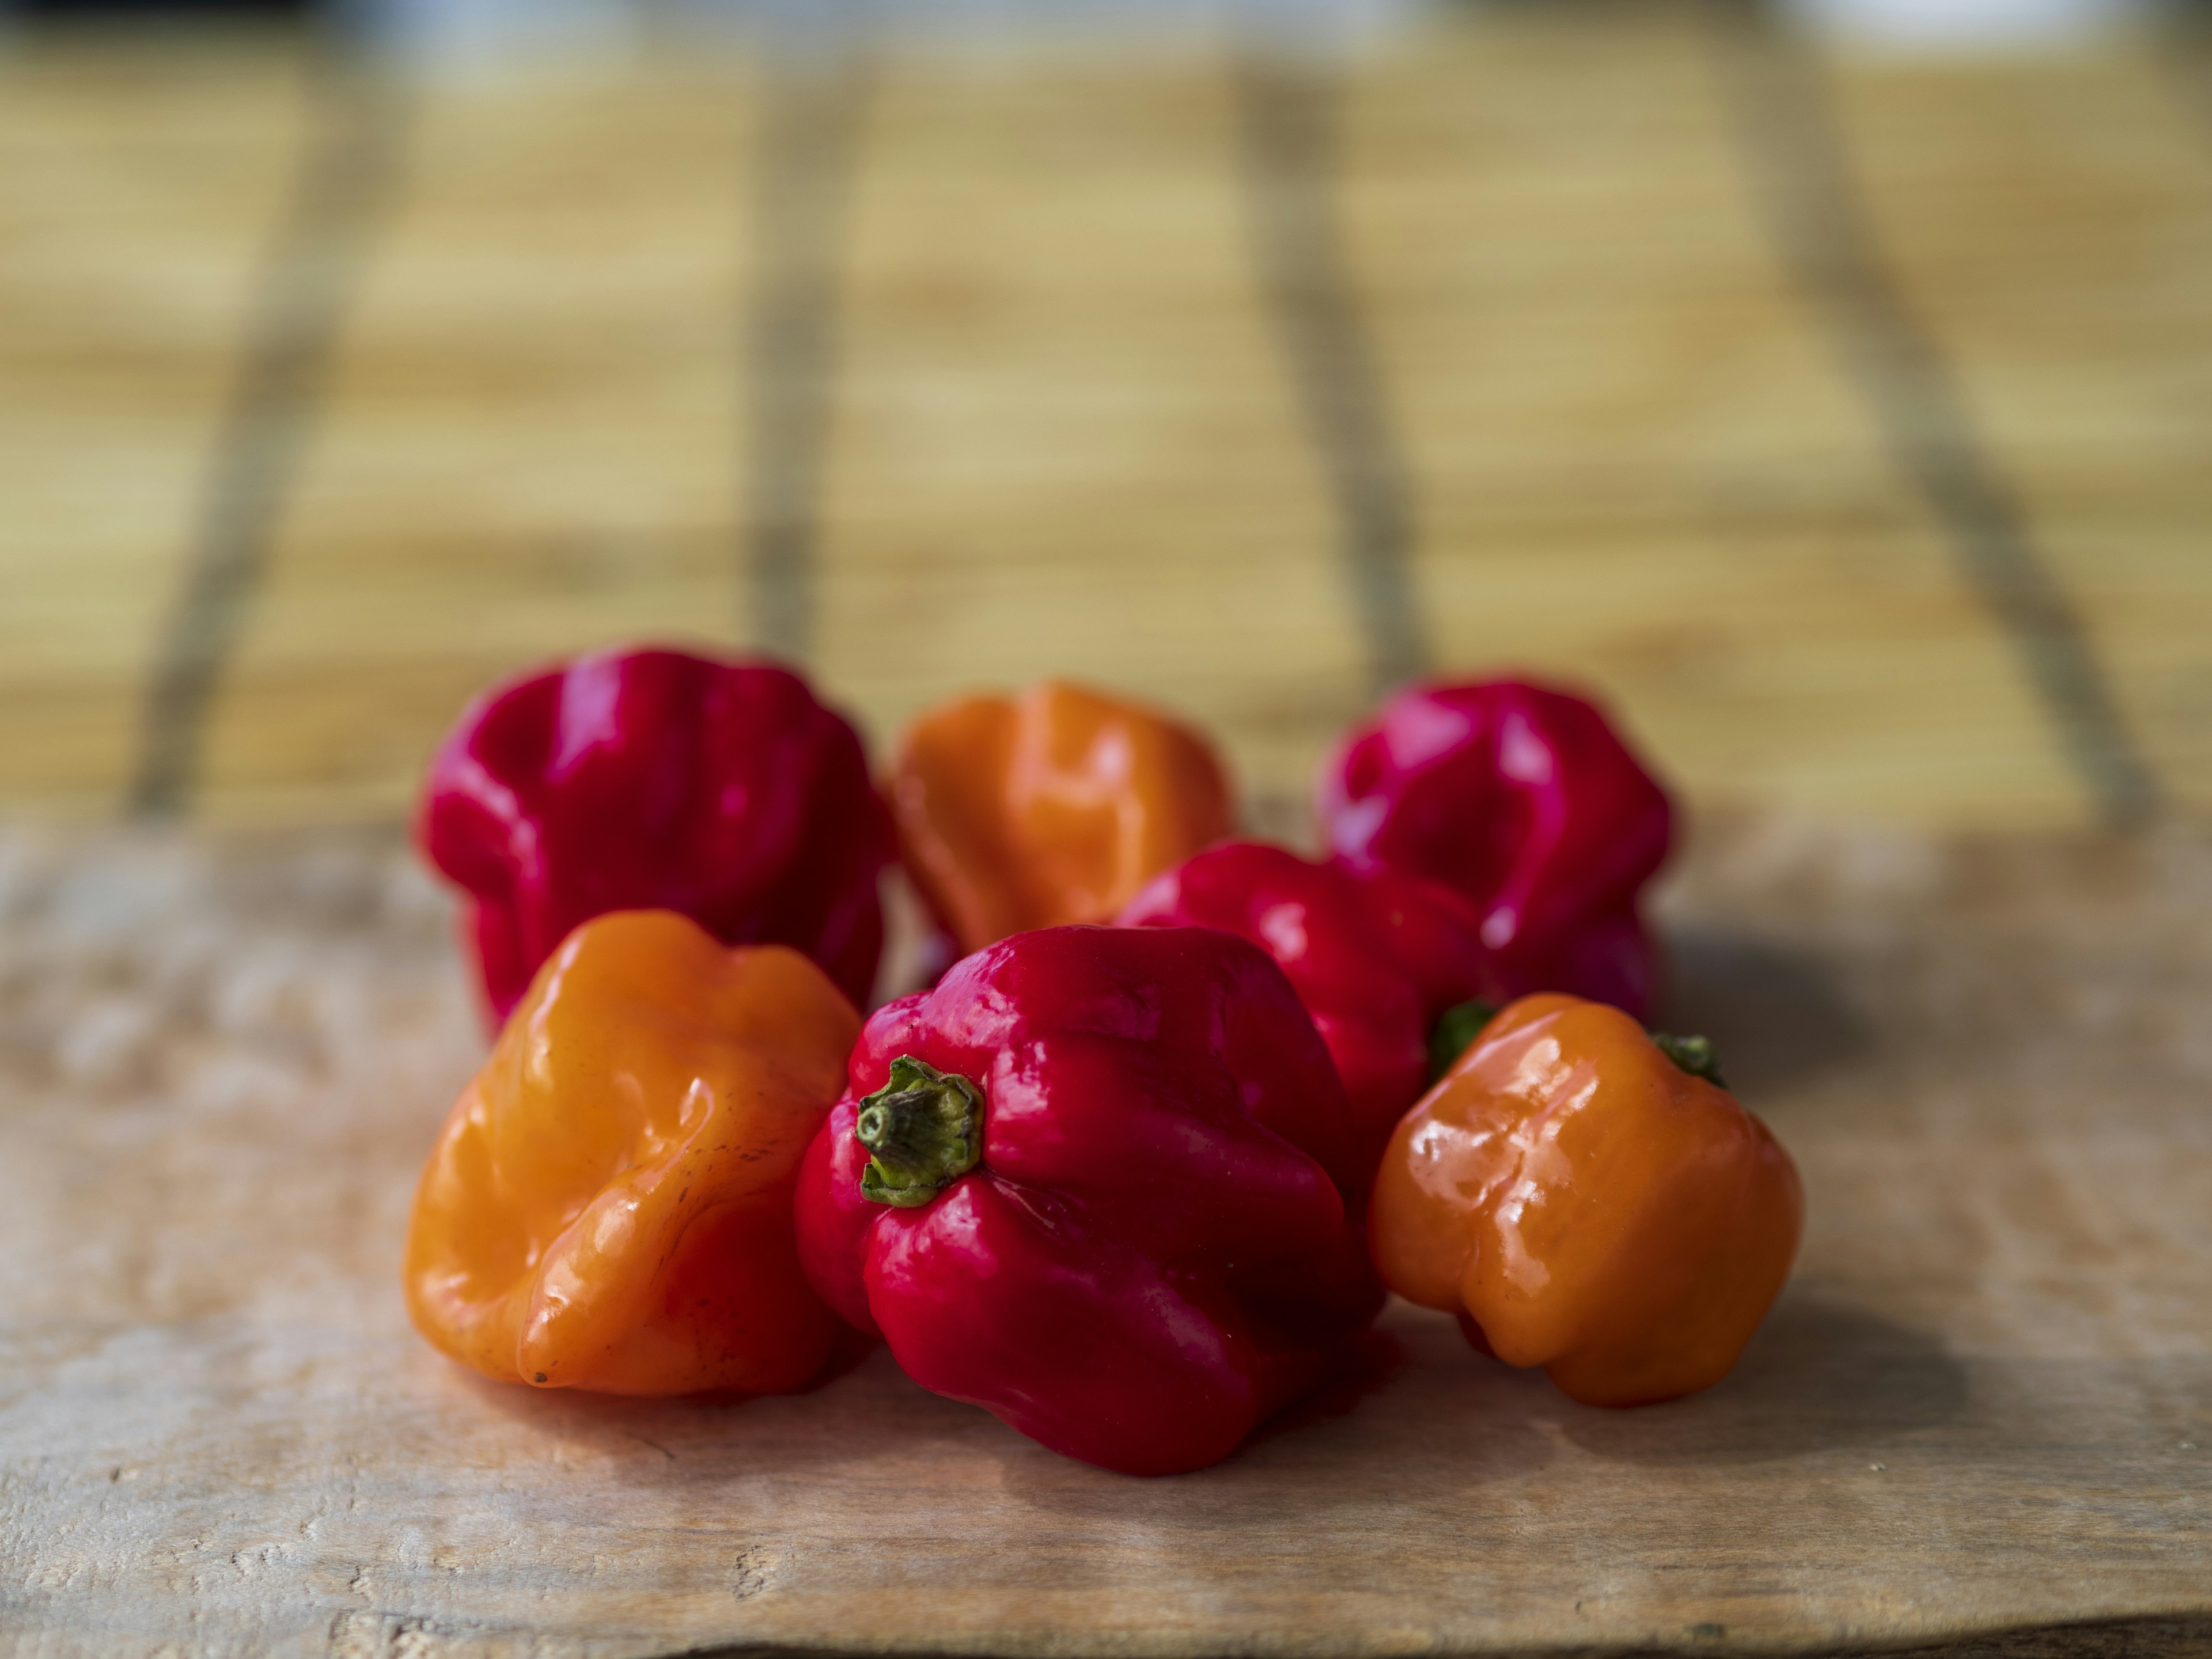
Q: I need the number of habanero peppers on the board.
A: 7